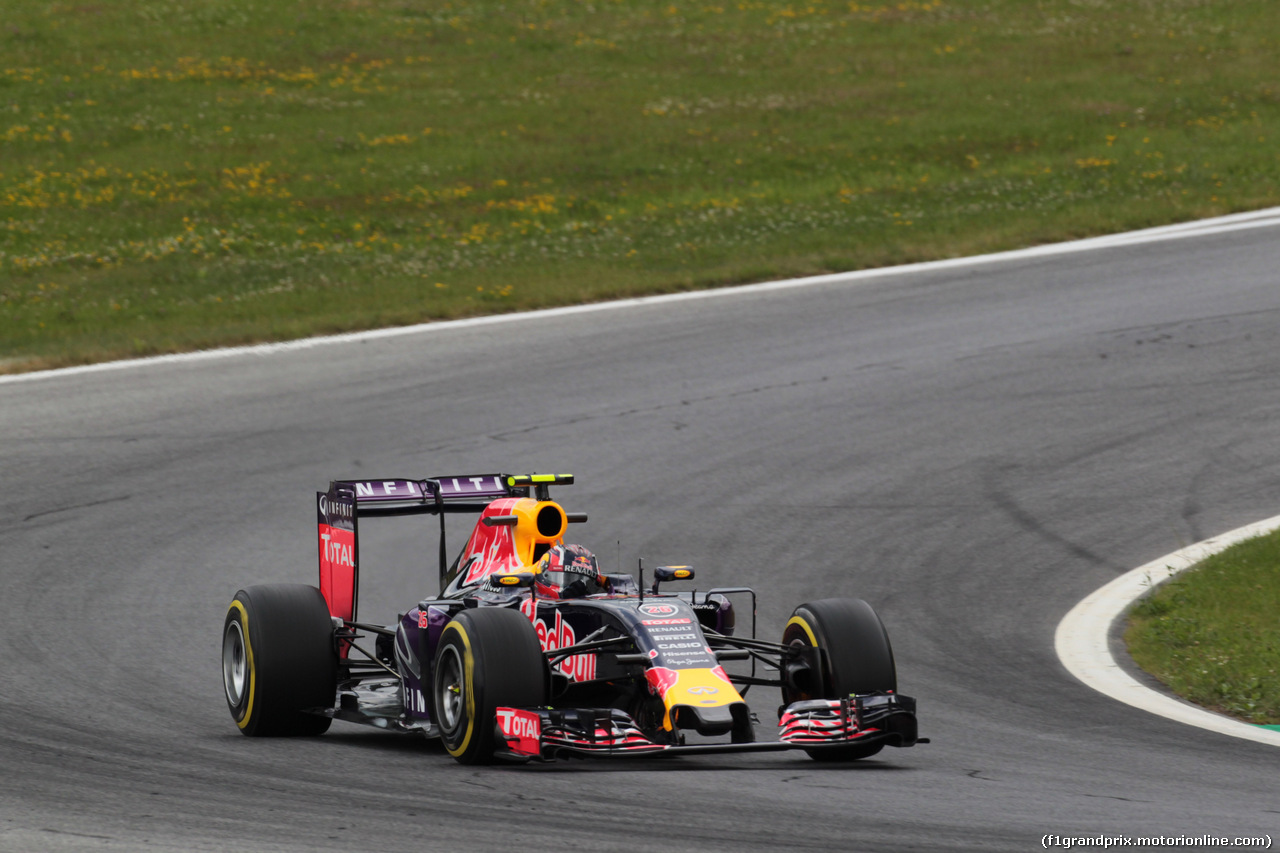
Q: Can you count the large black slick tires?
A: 3